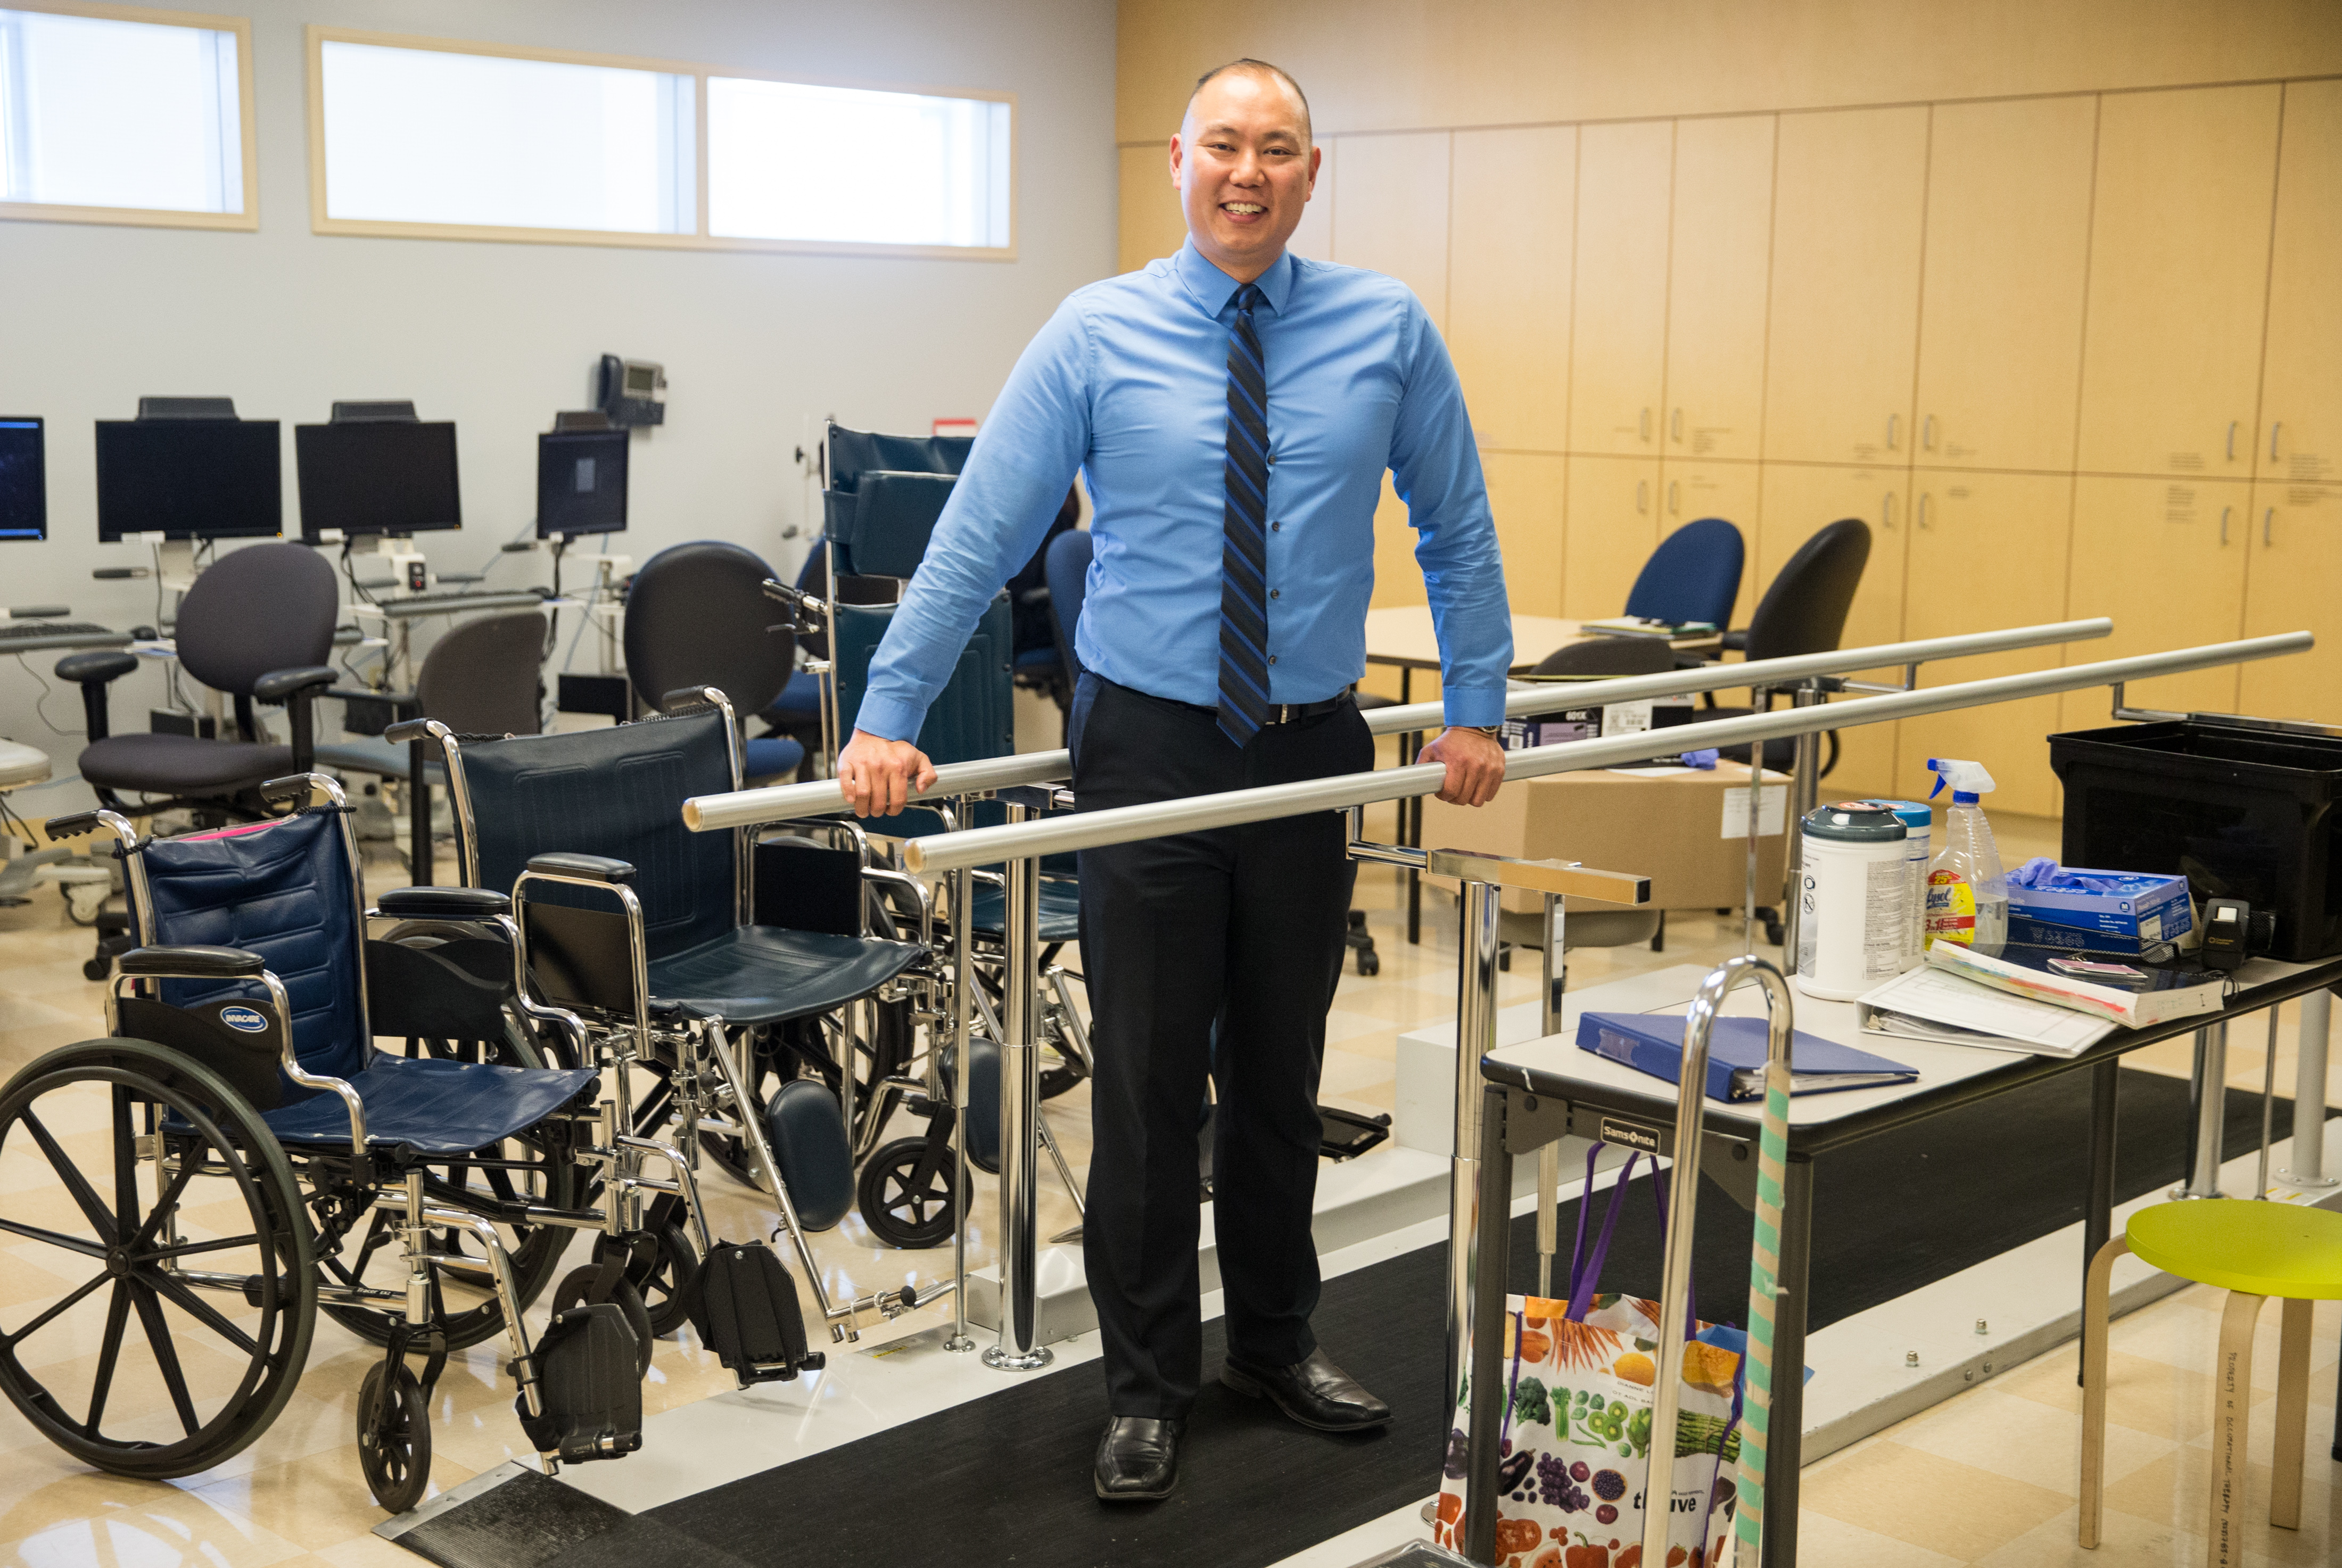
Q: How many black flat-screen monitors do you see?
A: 4